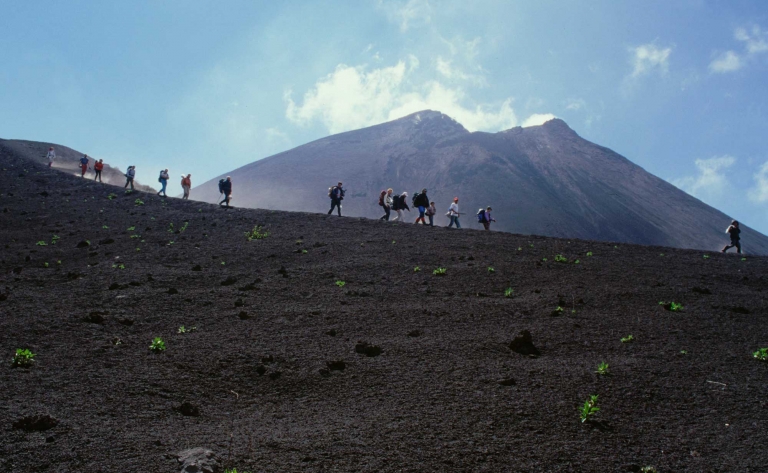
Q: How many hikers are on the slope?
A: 15